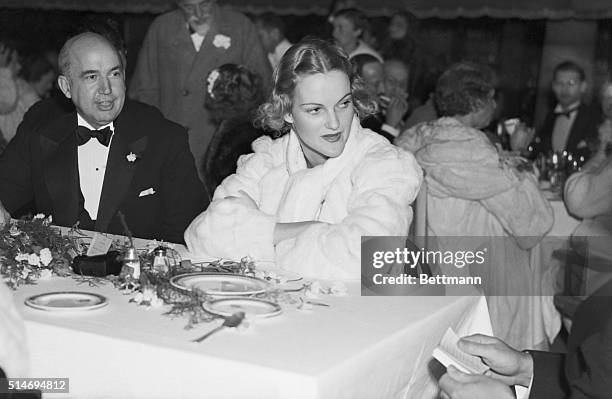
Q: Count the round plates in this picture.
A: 3